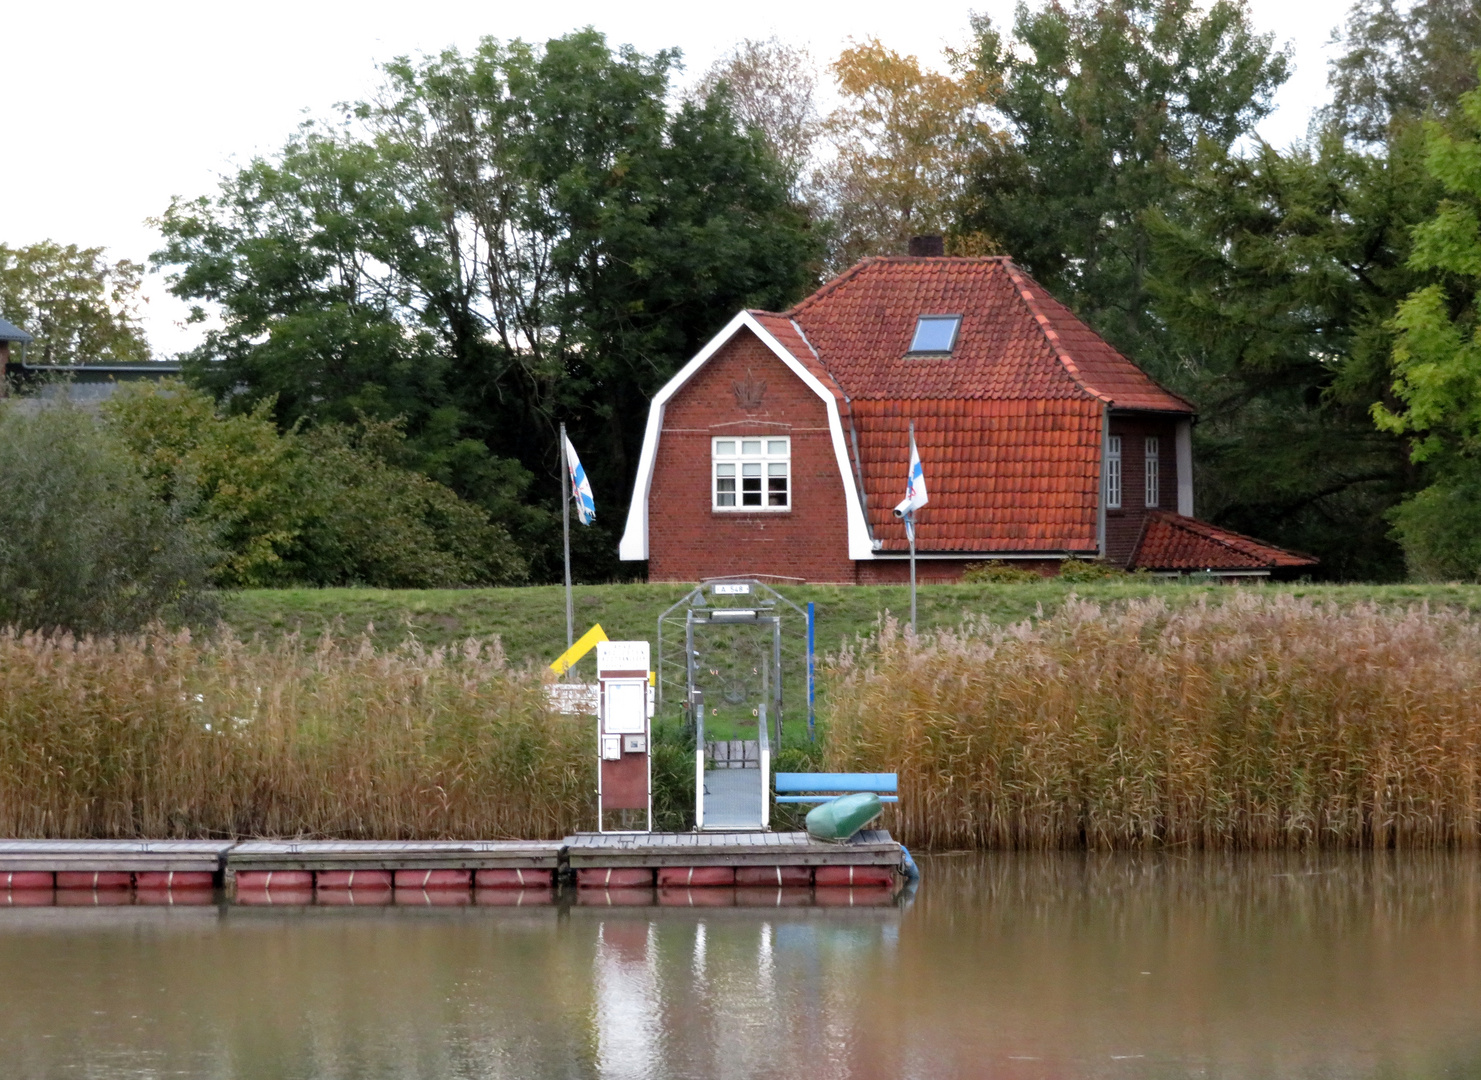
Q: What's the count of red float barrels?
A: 11